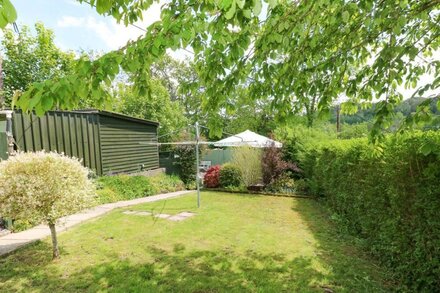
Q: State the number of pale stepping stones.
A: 5